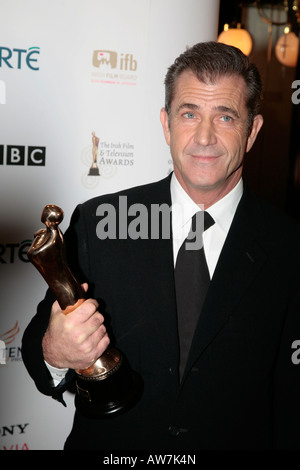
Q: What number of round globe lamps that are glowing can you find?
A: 2